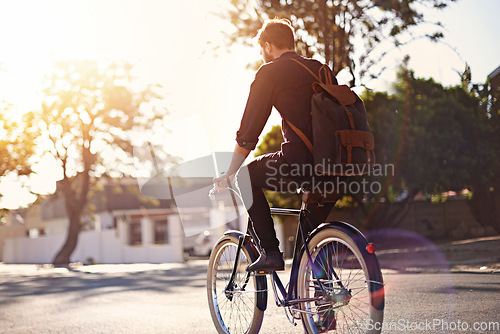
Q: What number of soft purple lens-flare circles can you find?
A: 1